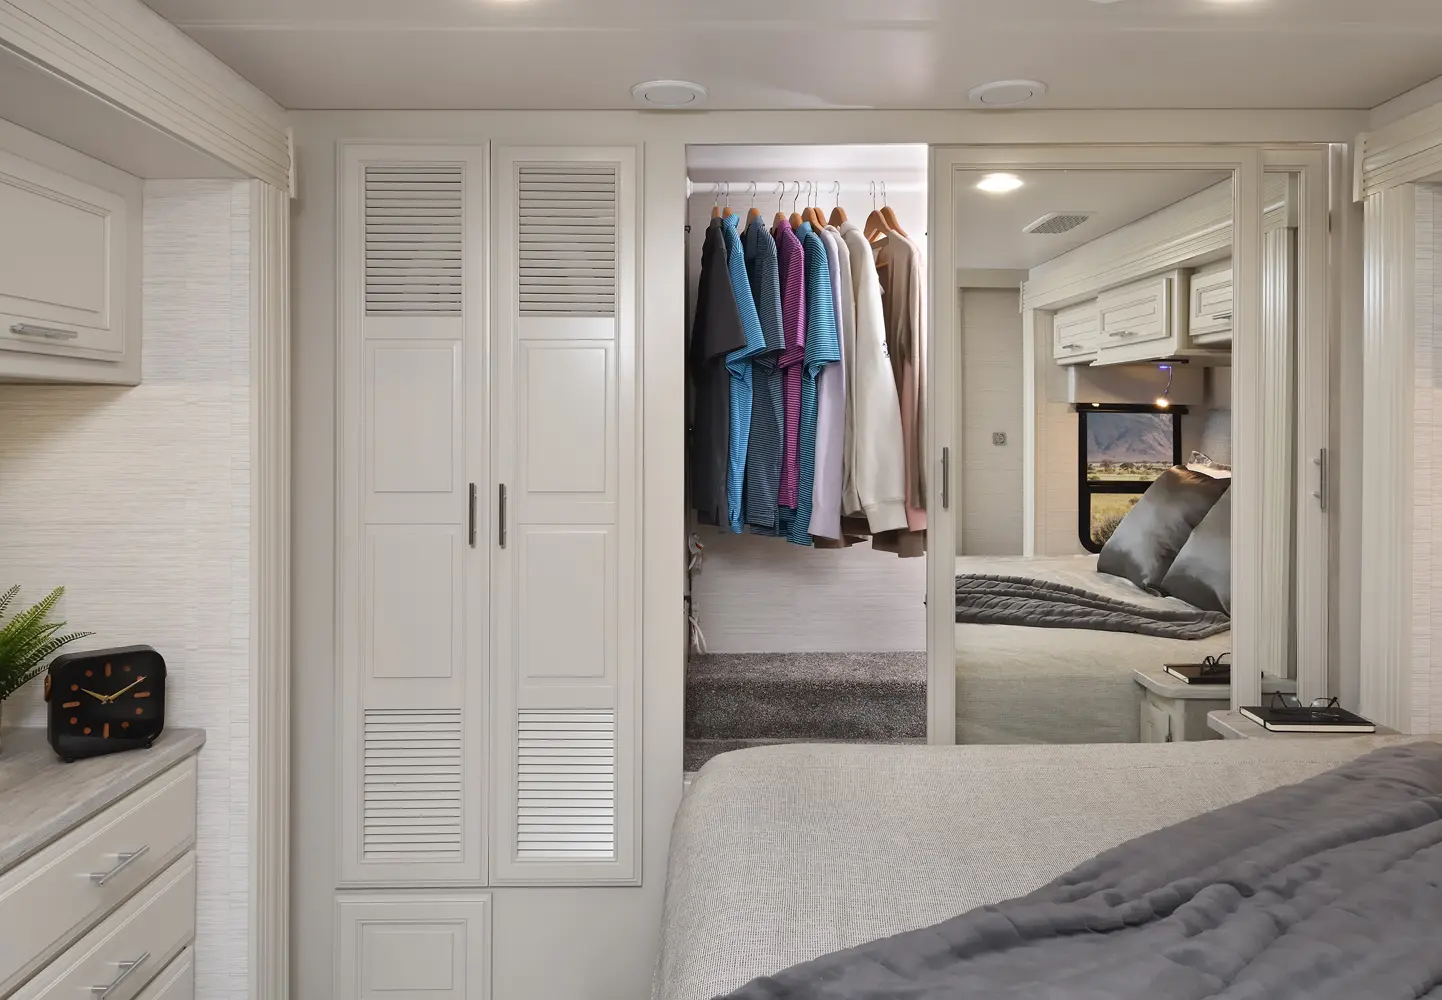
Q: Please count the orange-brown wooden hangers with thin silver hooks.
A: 10